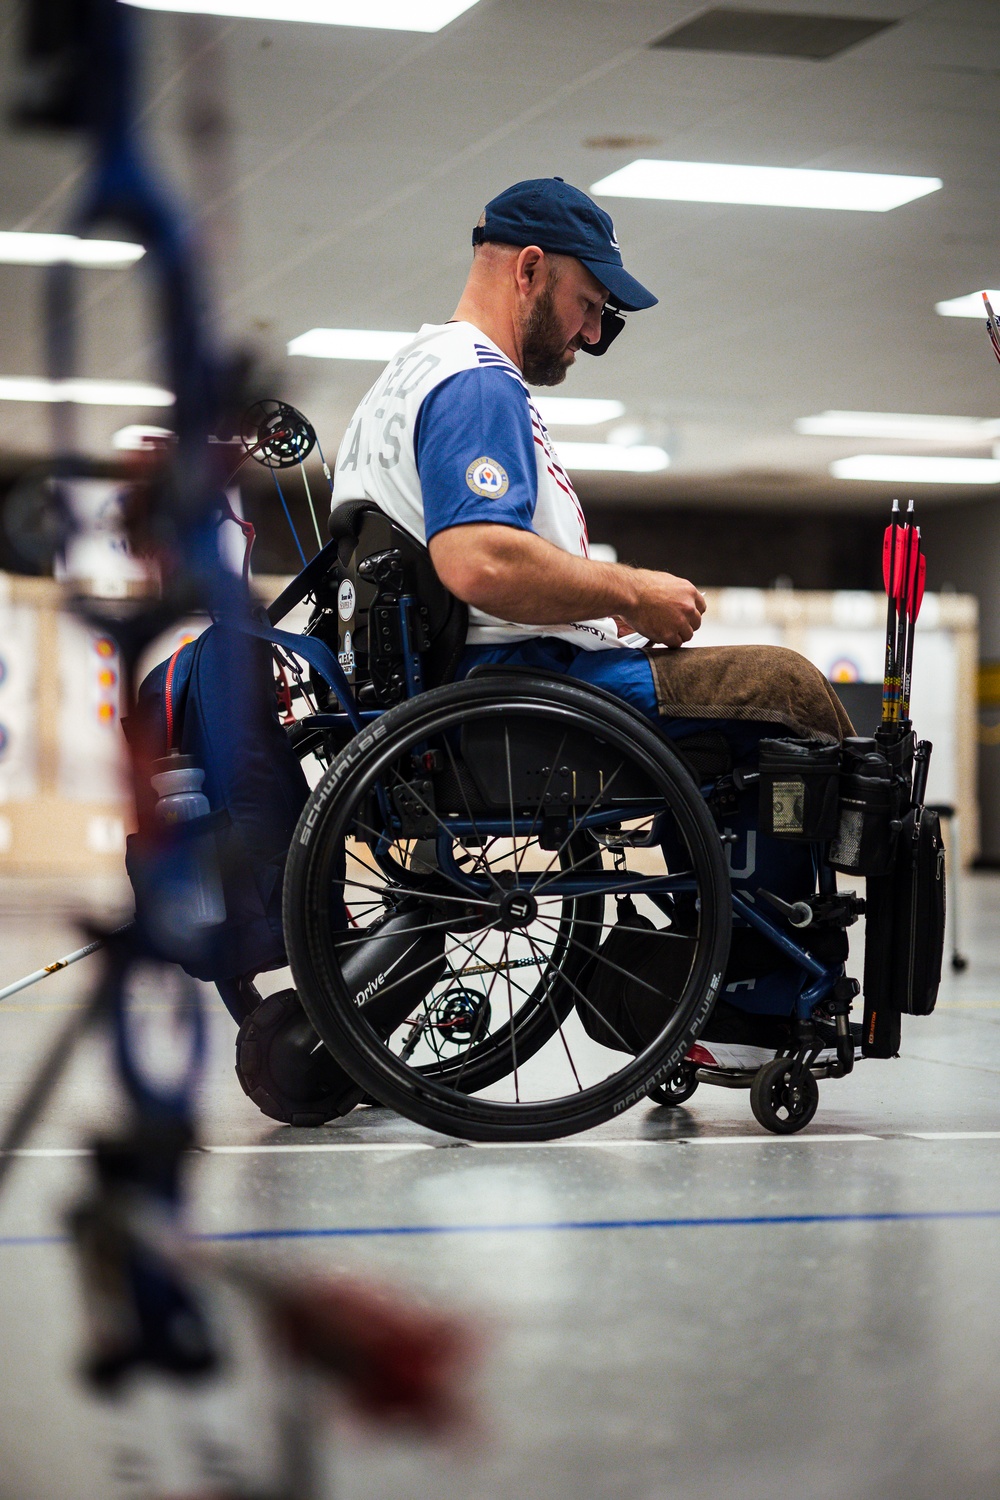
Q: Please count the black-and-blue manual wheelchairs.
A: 1